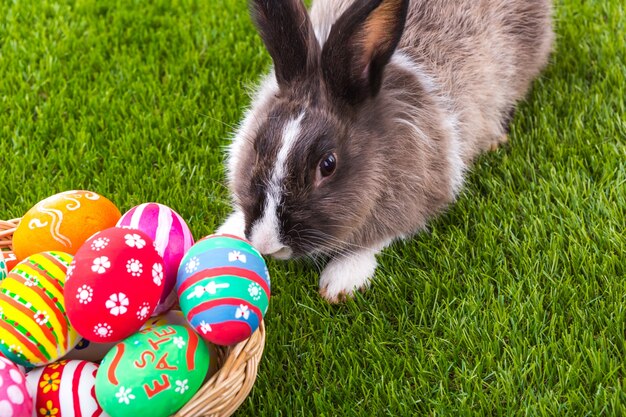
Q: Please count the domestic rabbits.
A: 1